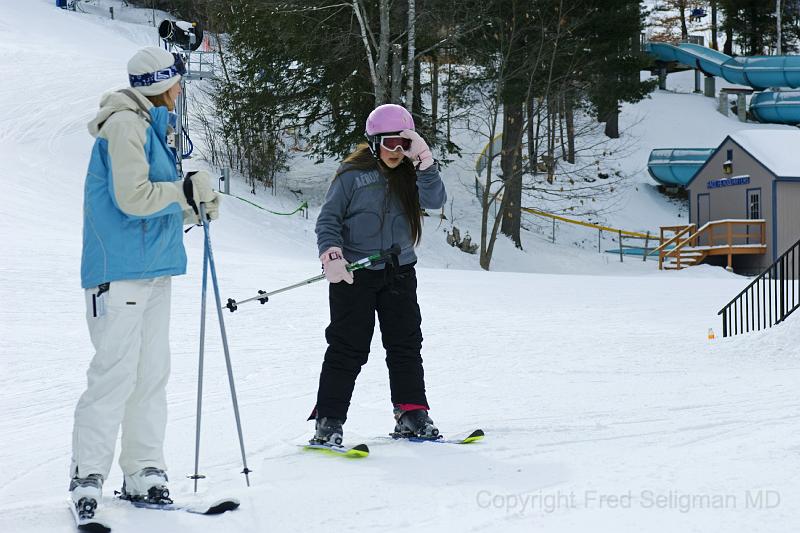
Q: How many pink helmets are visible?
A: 1